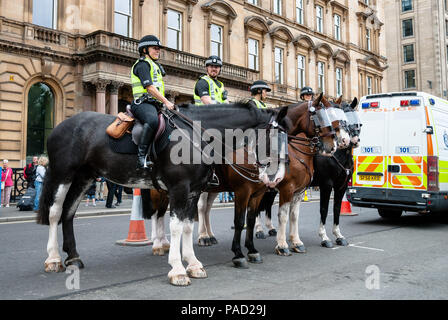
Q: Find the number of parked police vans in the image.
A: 1